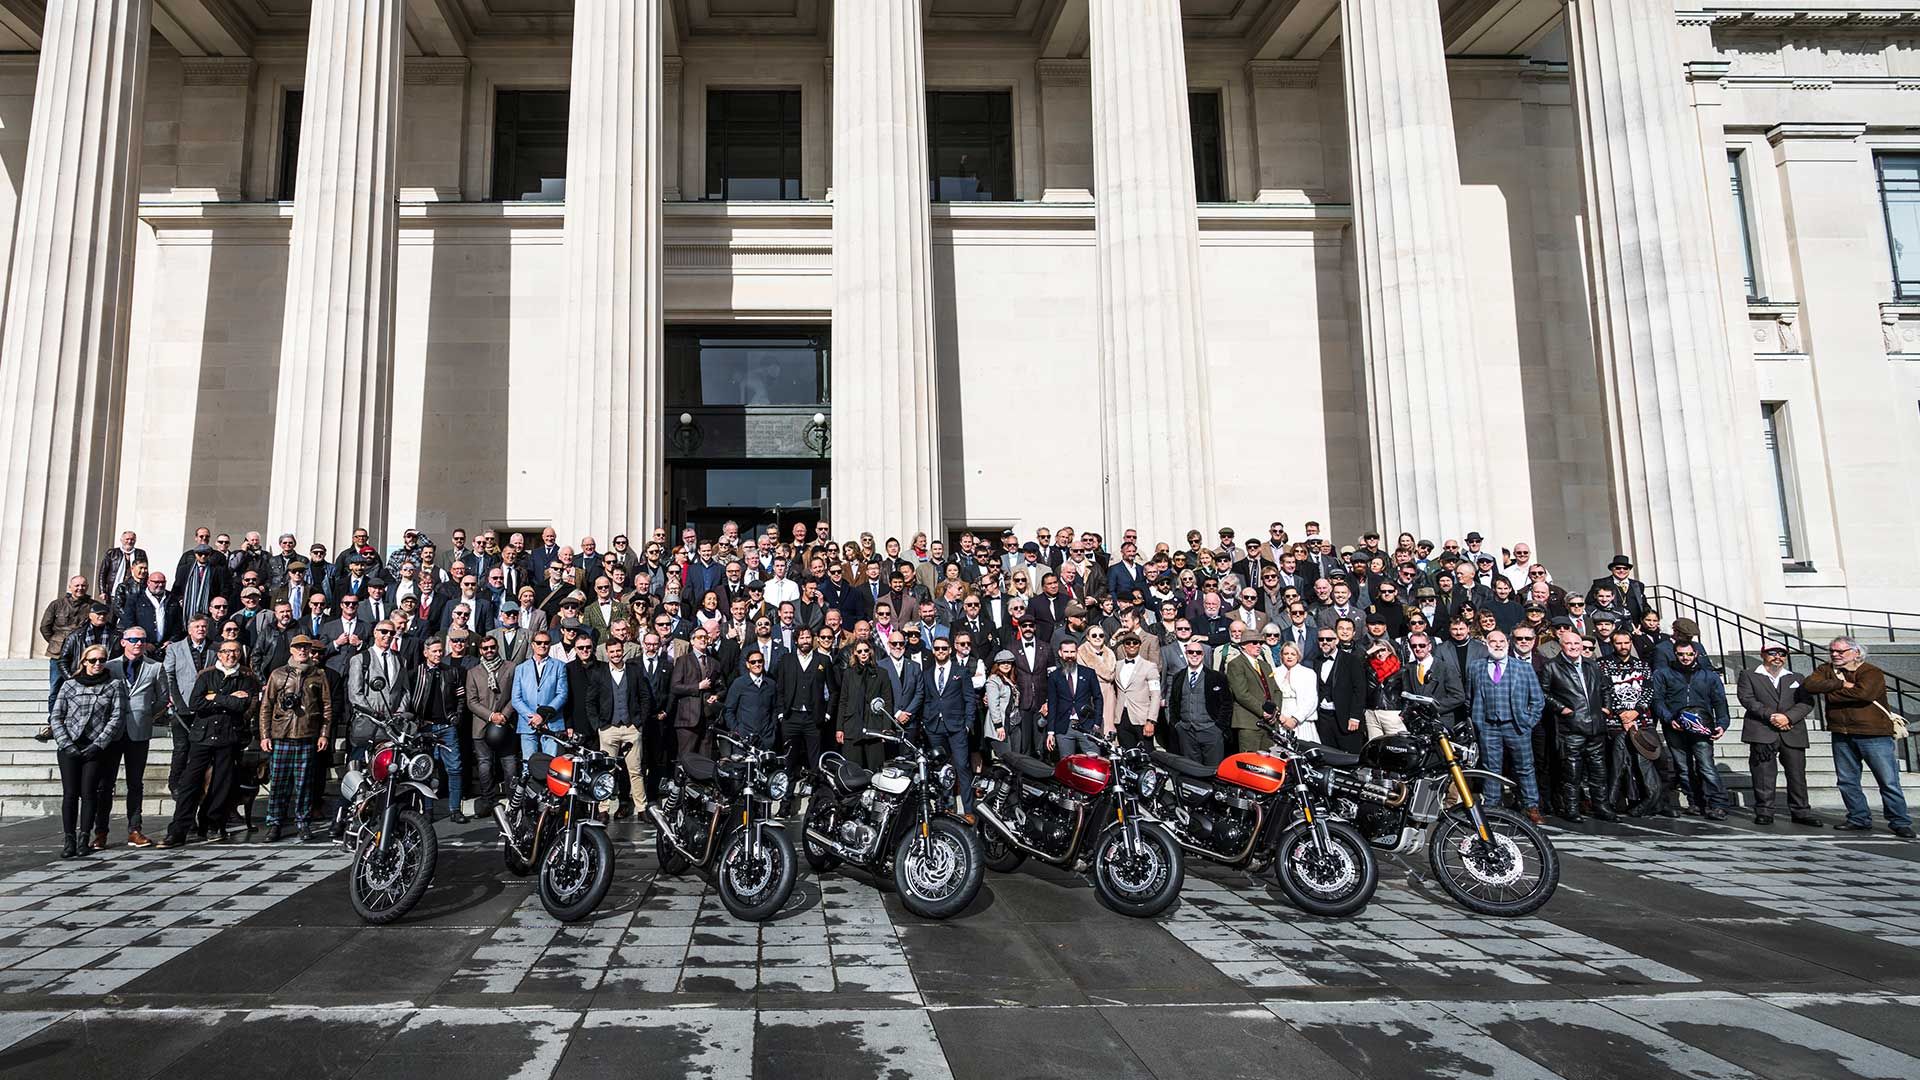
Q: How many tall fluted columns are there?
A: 7